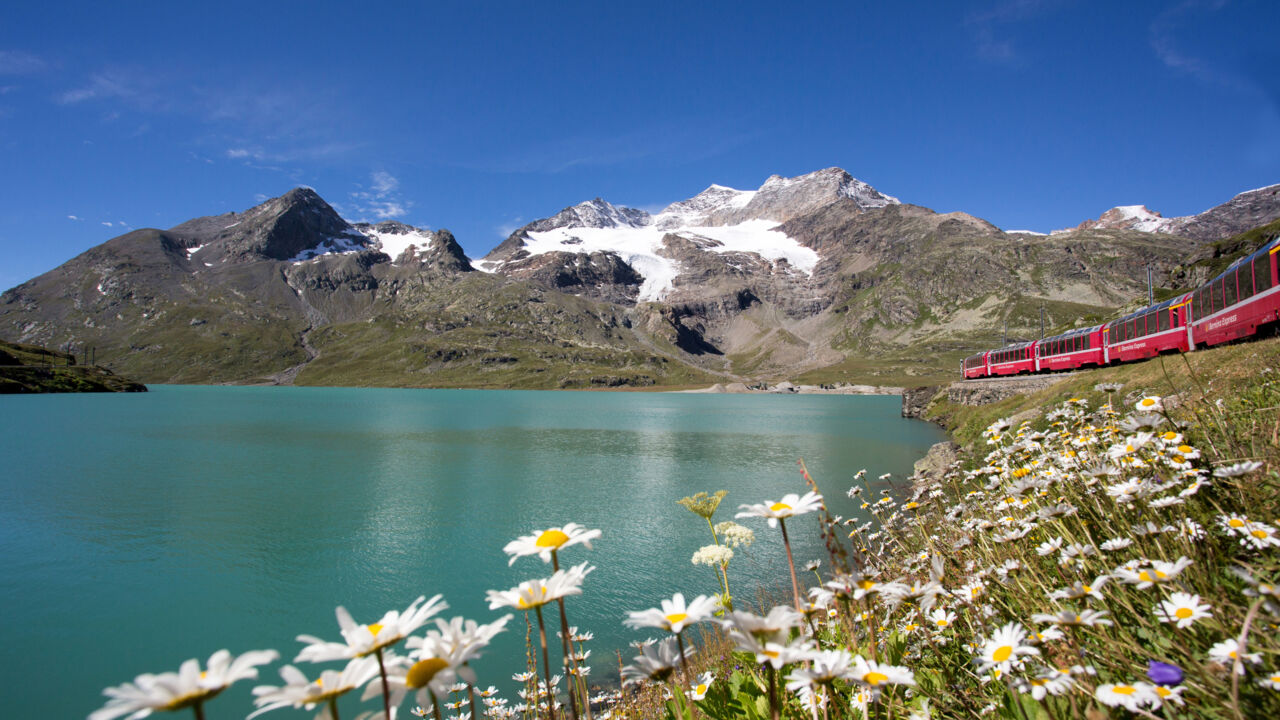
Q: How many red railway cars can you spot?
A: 5